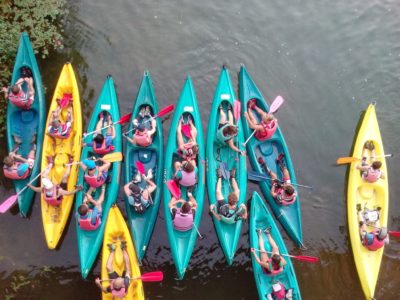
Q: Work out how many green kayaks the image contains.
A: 7